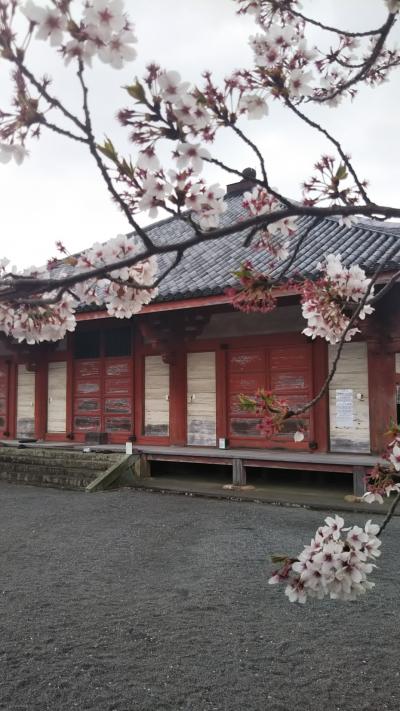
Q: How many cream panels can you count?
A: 5